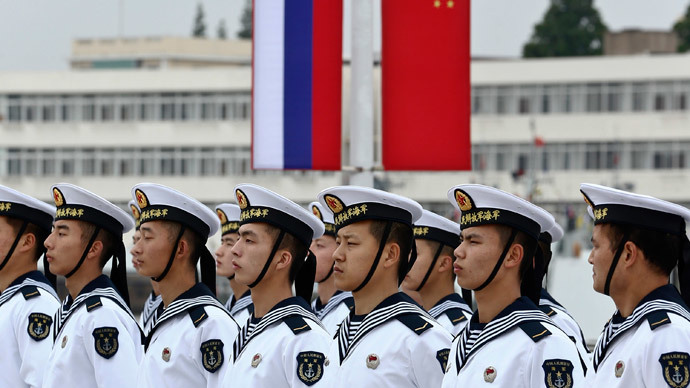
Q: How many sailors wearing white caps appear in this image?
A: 12